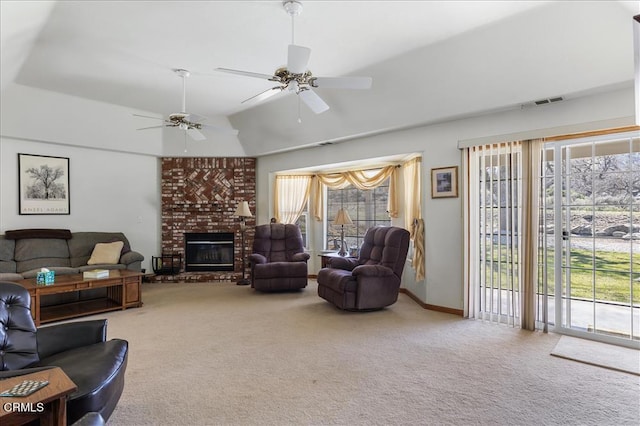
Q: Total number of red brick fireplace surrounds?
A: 1